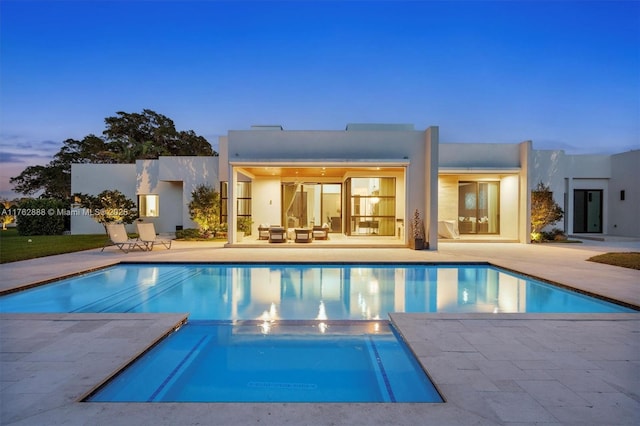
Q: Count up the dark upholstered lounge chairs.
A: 4